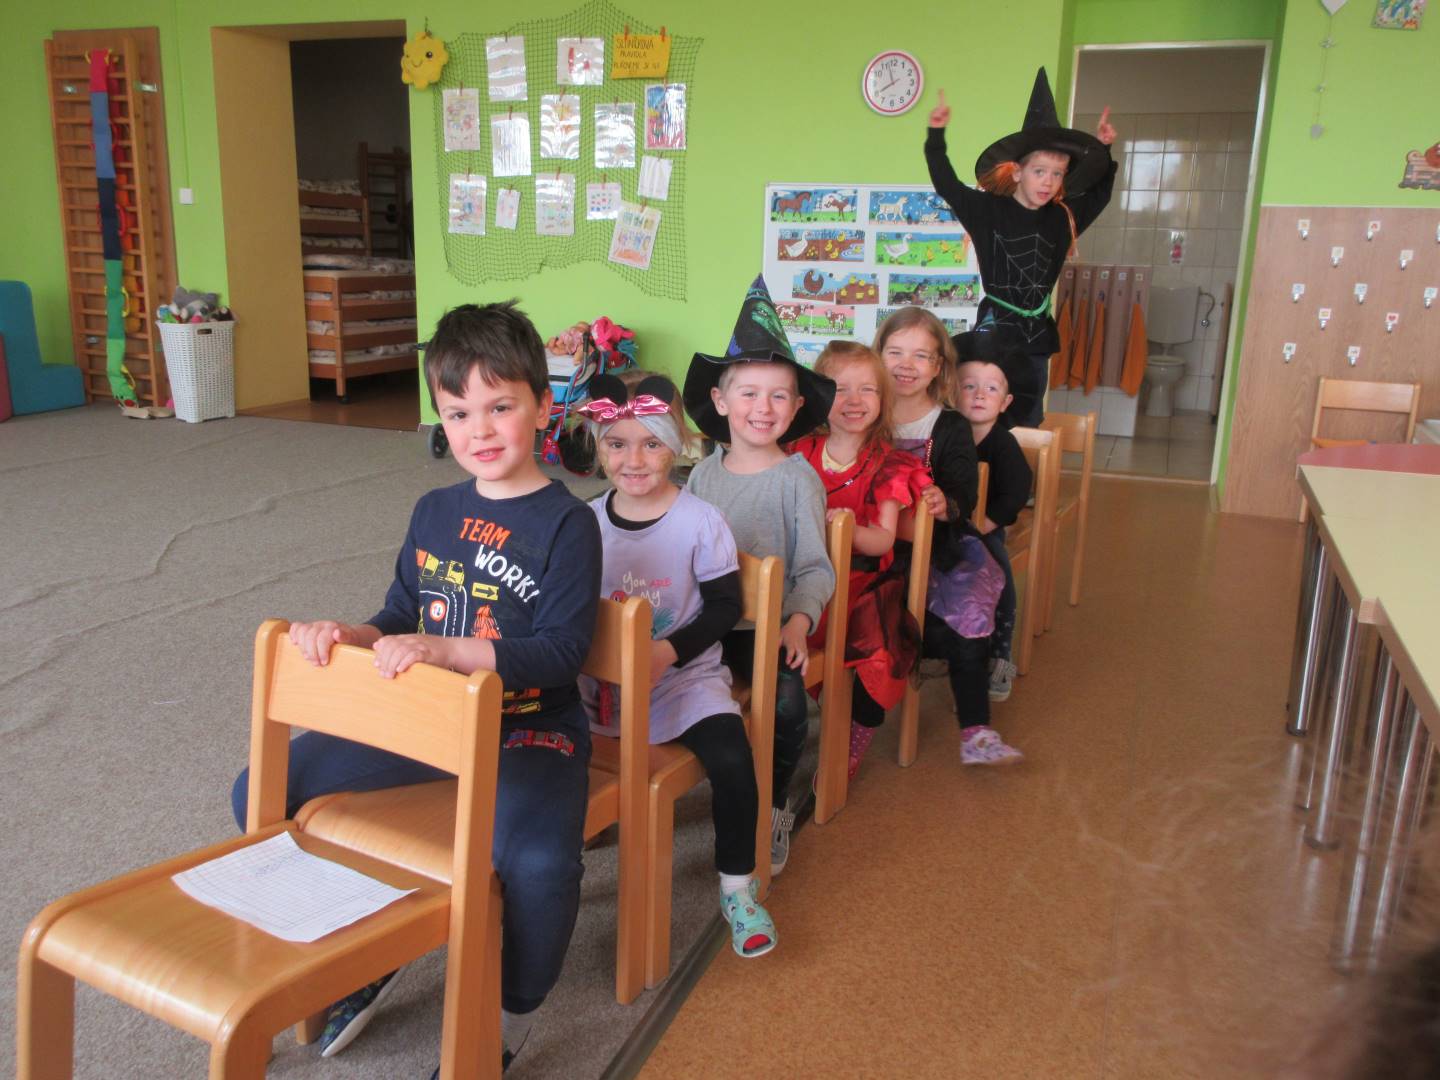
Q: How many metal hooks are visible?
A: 12